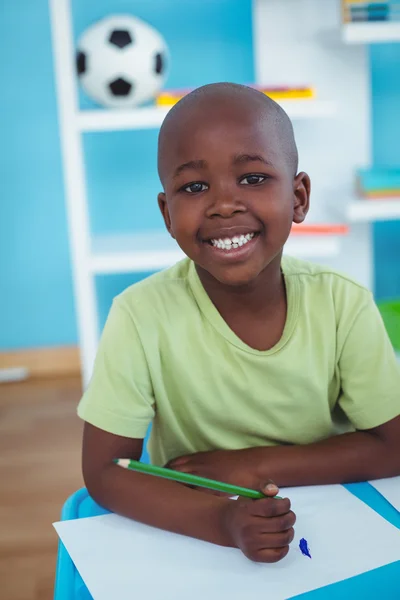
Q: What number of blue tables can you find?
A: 1